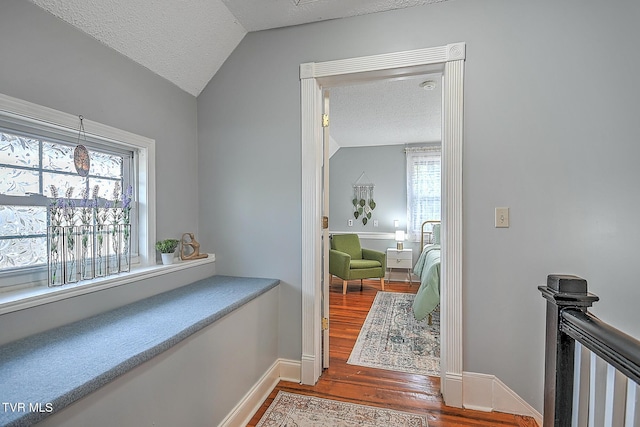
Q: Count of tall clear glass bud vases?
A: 6